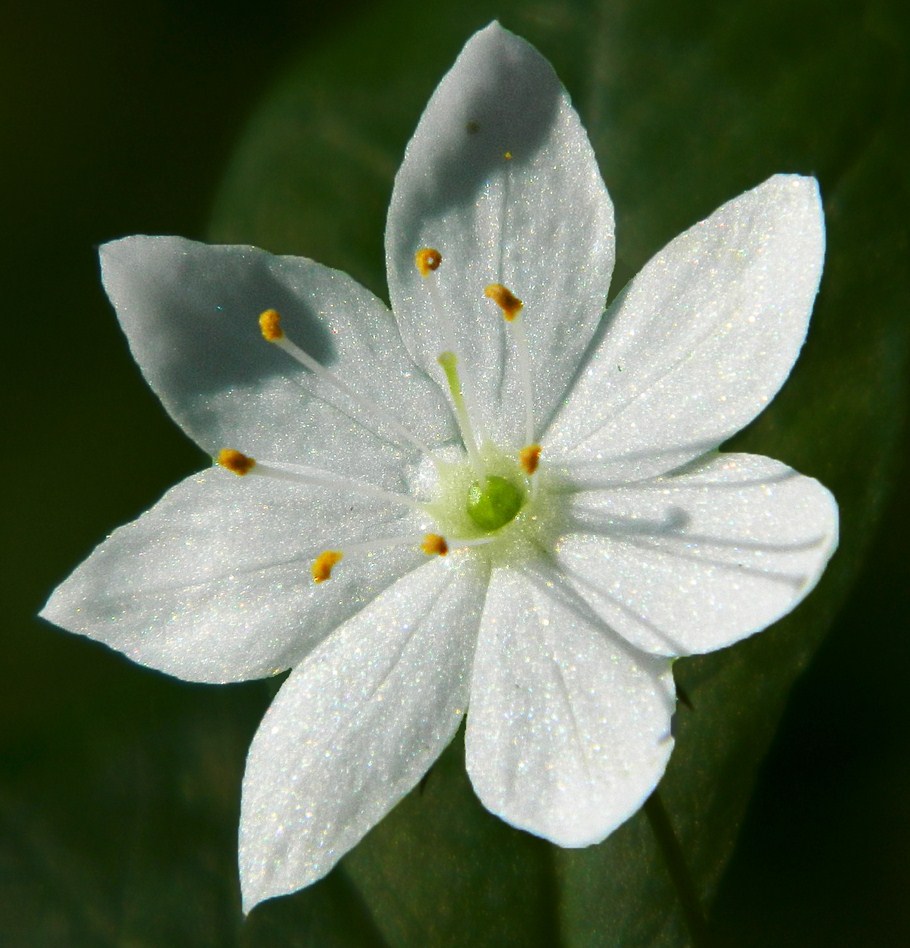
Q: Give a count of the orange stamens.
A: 7